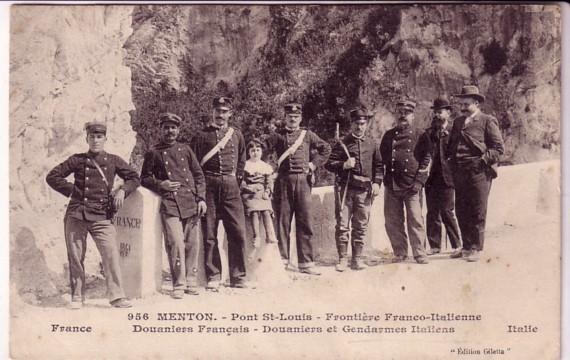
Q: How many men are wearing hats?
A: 8